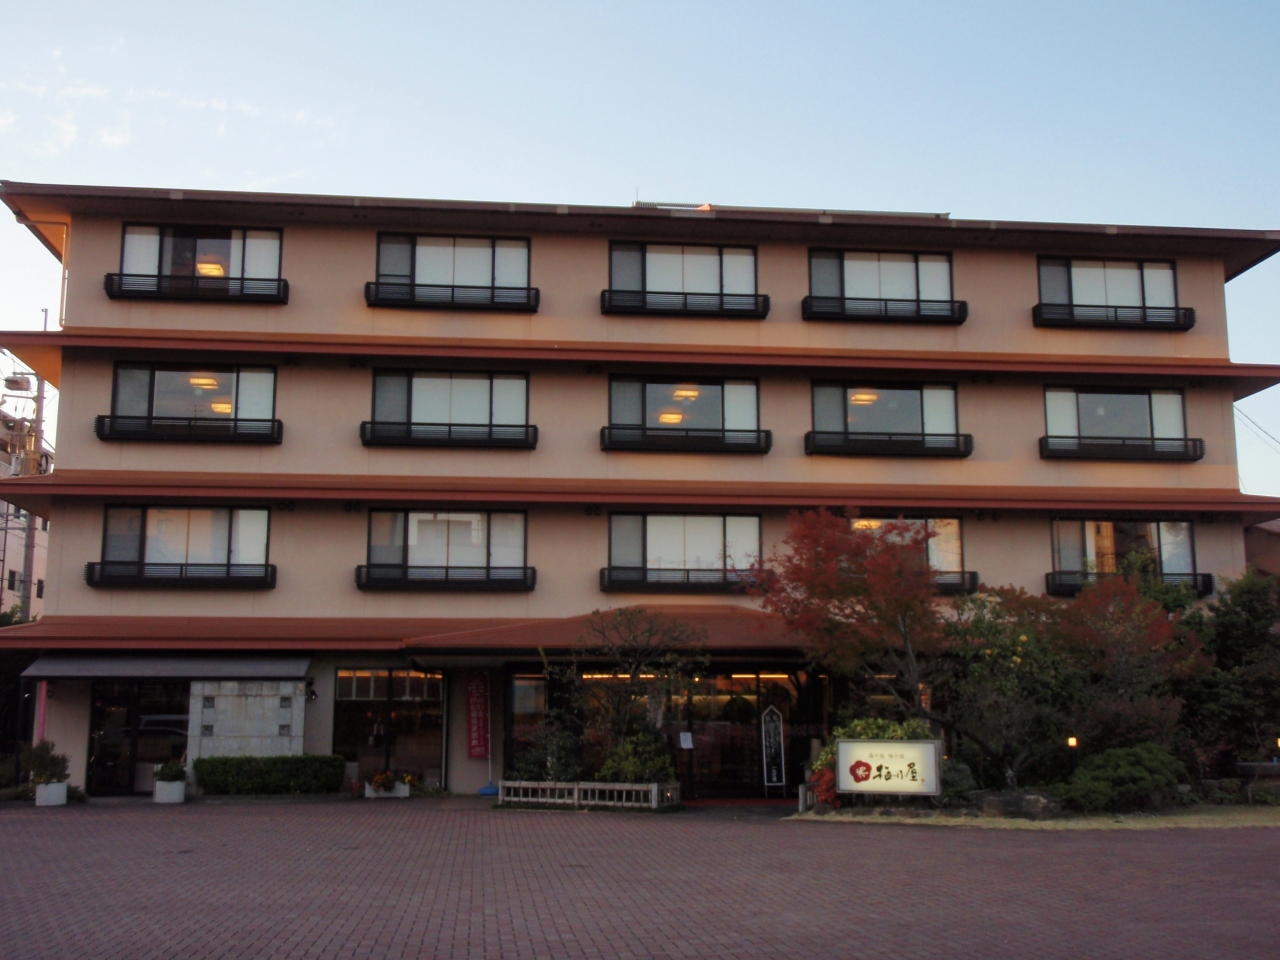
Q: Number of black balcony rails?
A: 15